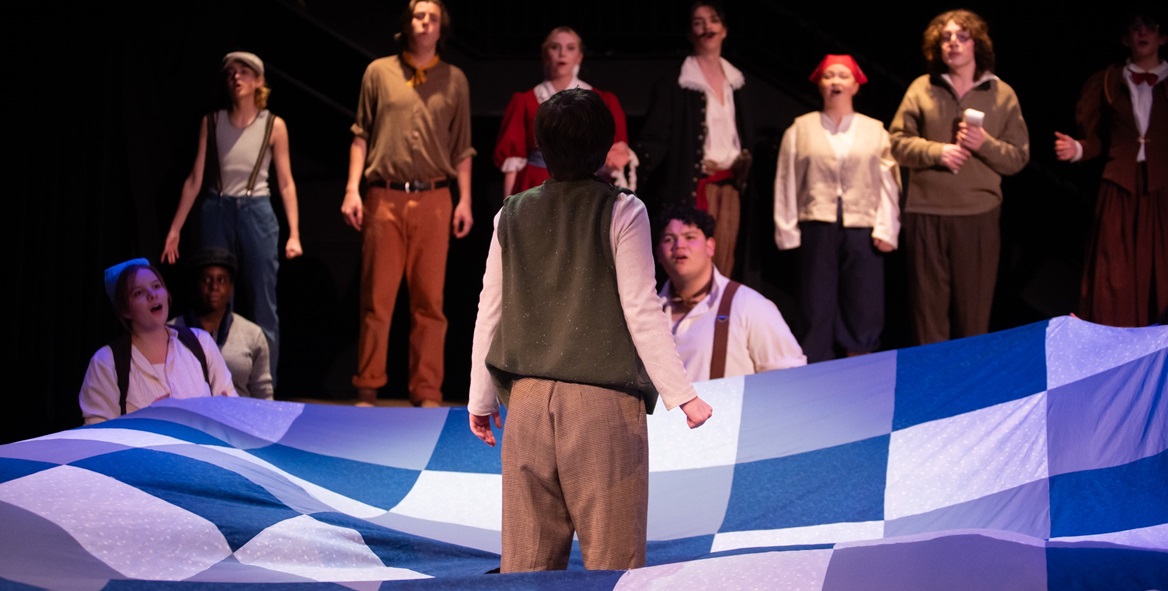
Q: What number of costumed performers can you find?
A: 11